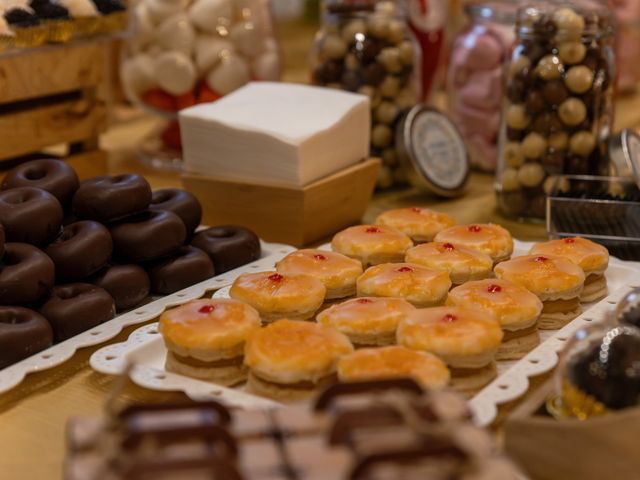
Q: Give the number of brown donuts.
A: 13